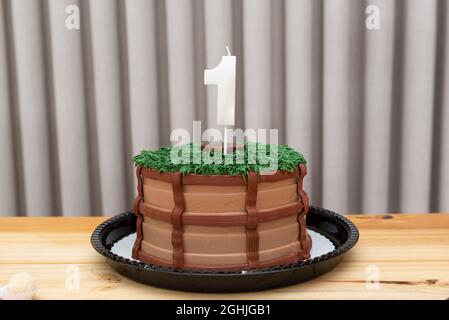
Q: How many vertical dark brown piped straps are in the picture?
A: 4